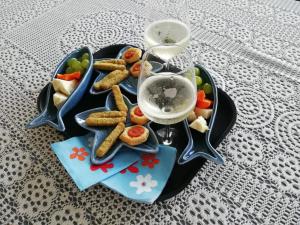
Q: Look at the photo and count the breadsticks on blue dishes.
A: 7